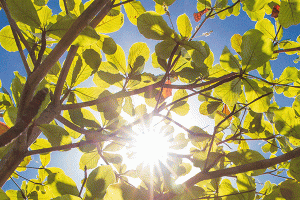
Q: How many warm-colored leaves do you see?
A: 5